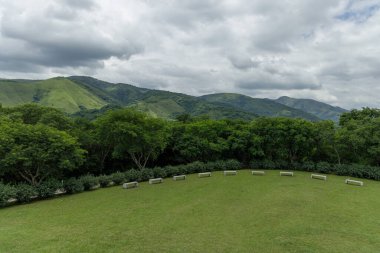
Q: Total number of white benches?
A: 9